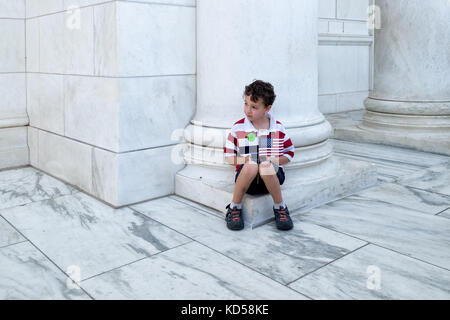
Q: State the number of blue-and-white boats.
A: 0